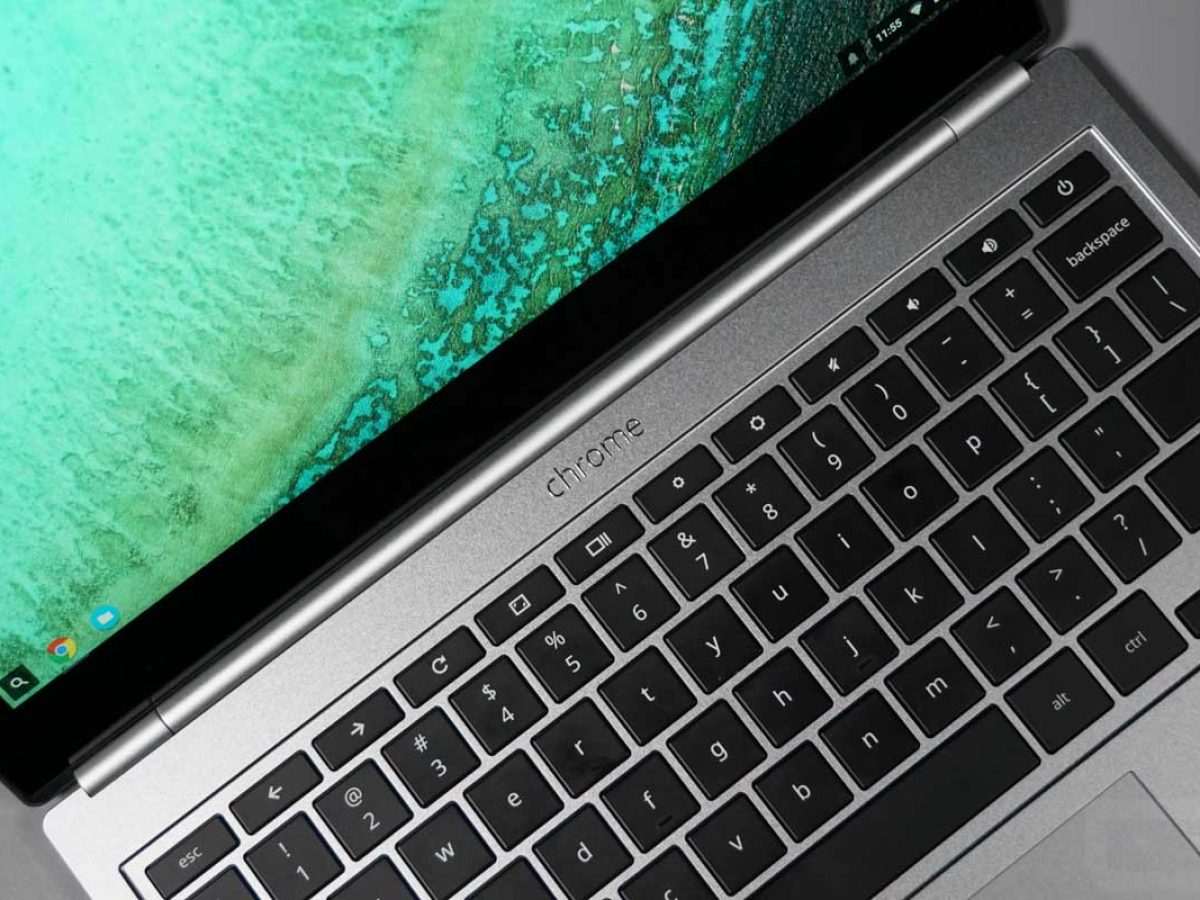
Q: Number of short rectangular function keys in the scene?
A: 12